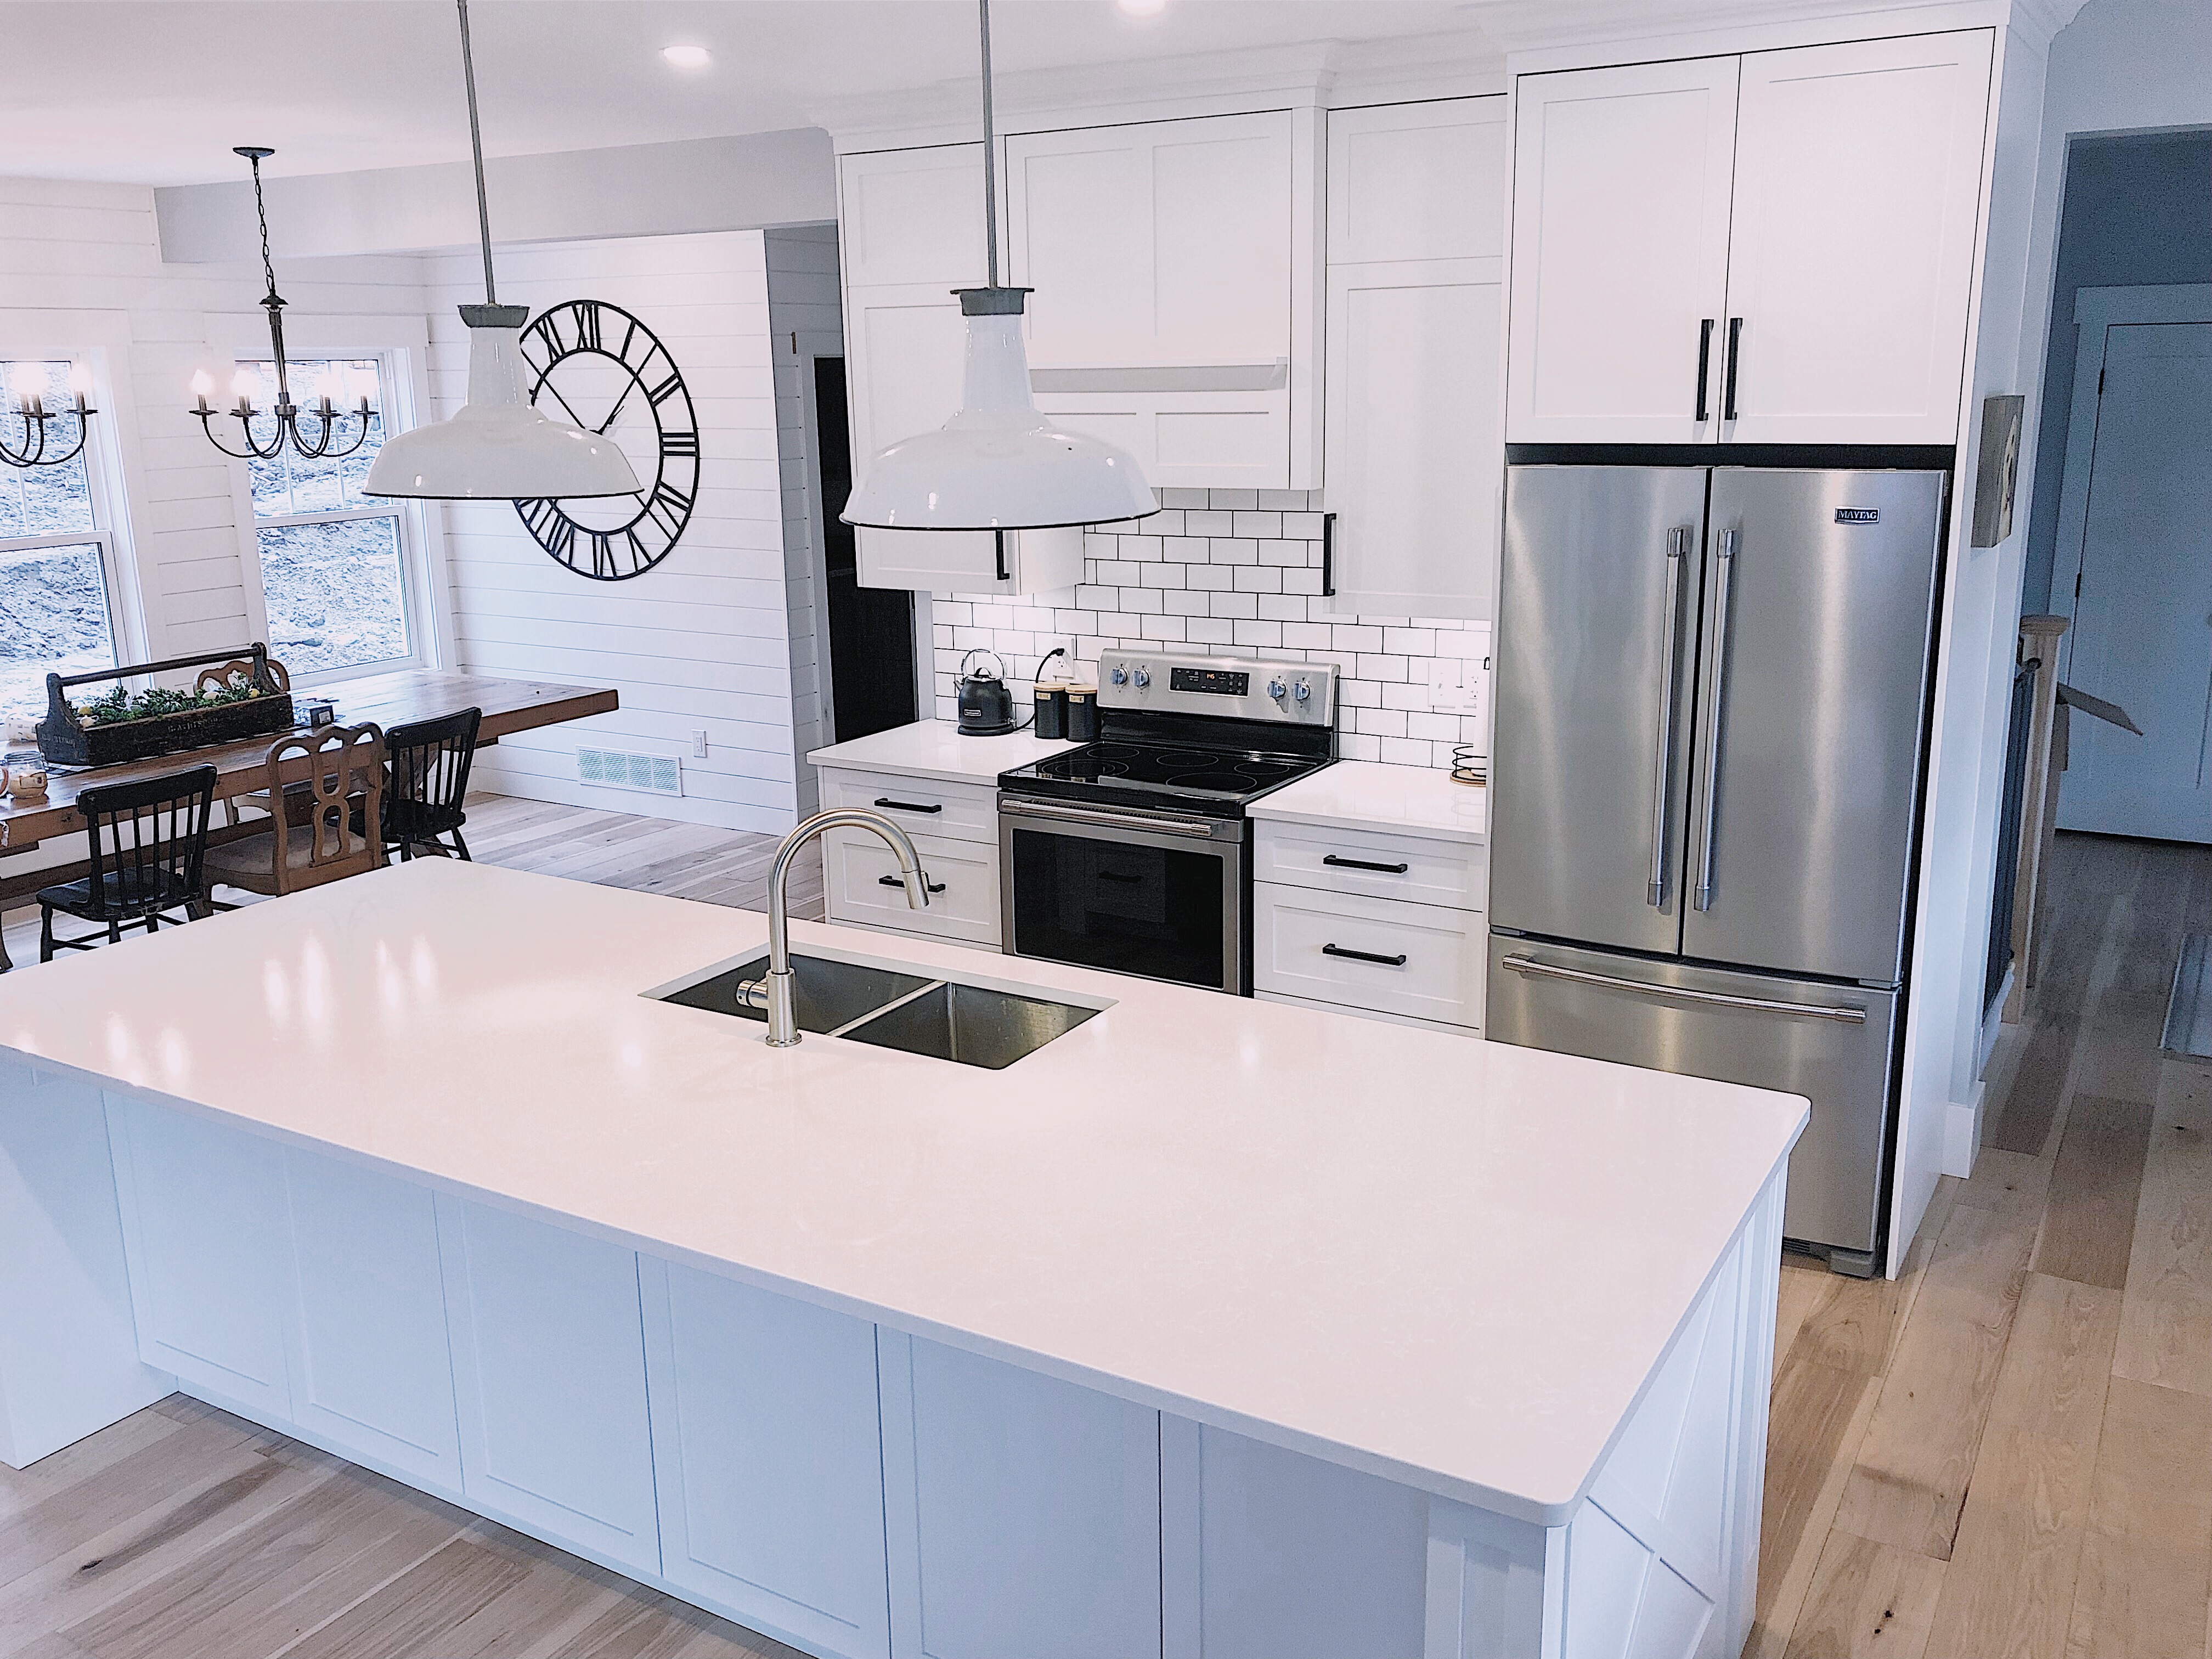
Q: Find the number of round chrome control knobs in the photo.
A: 4